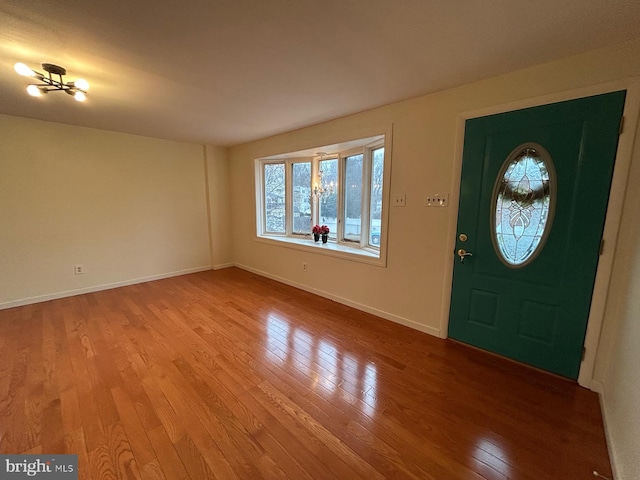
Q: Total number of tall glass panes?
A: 5